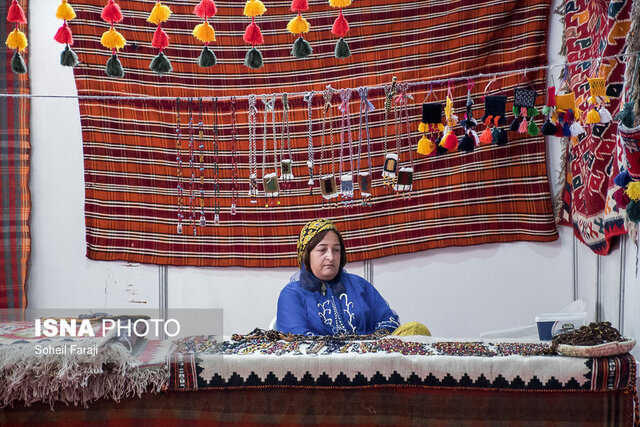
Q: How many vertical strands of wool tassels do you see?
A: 8